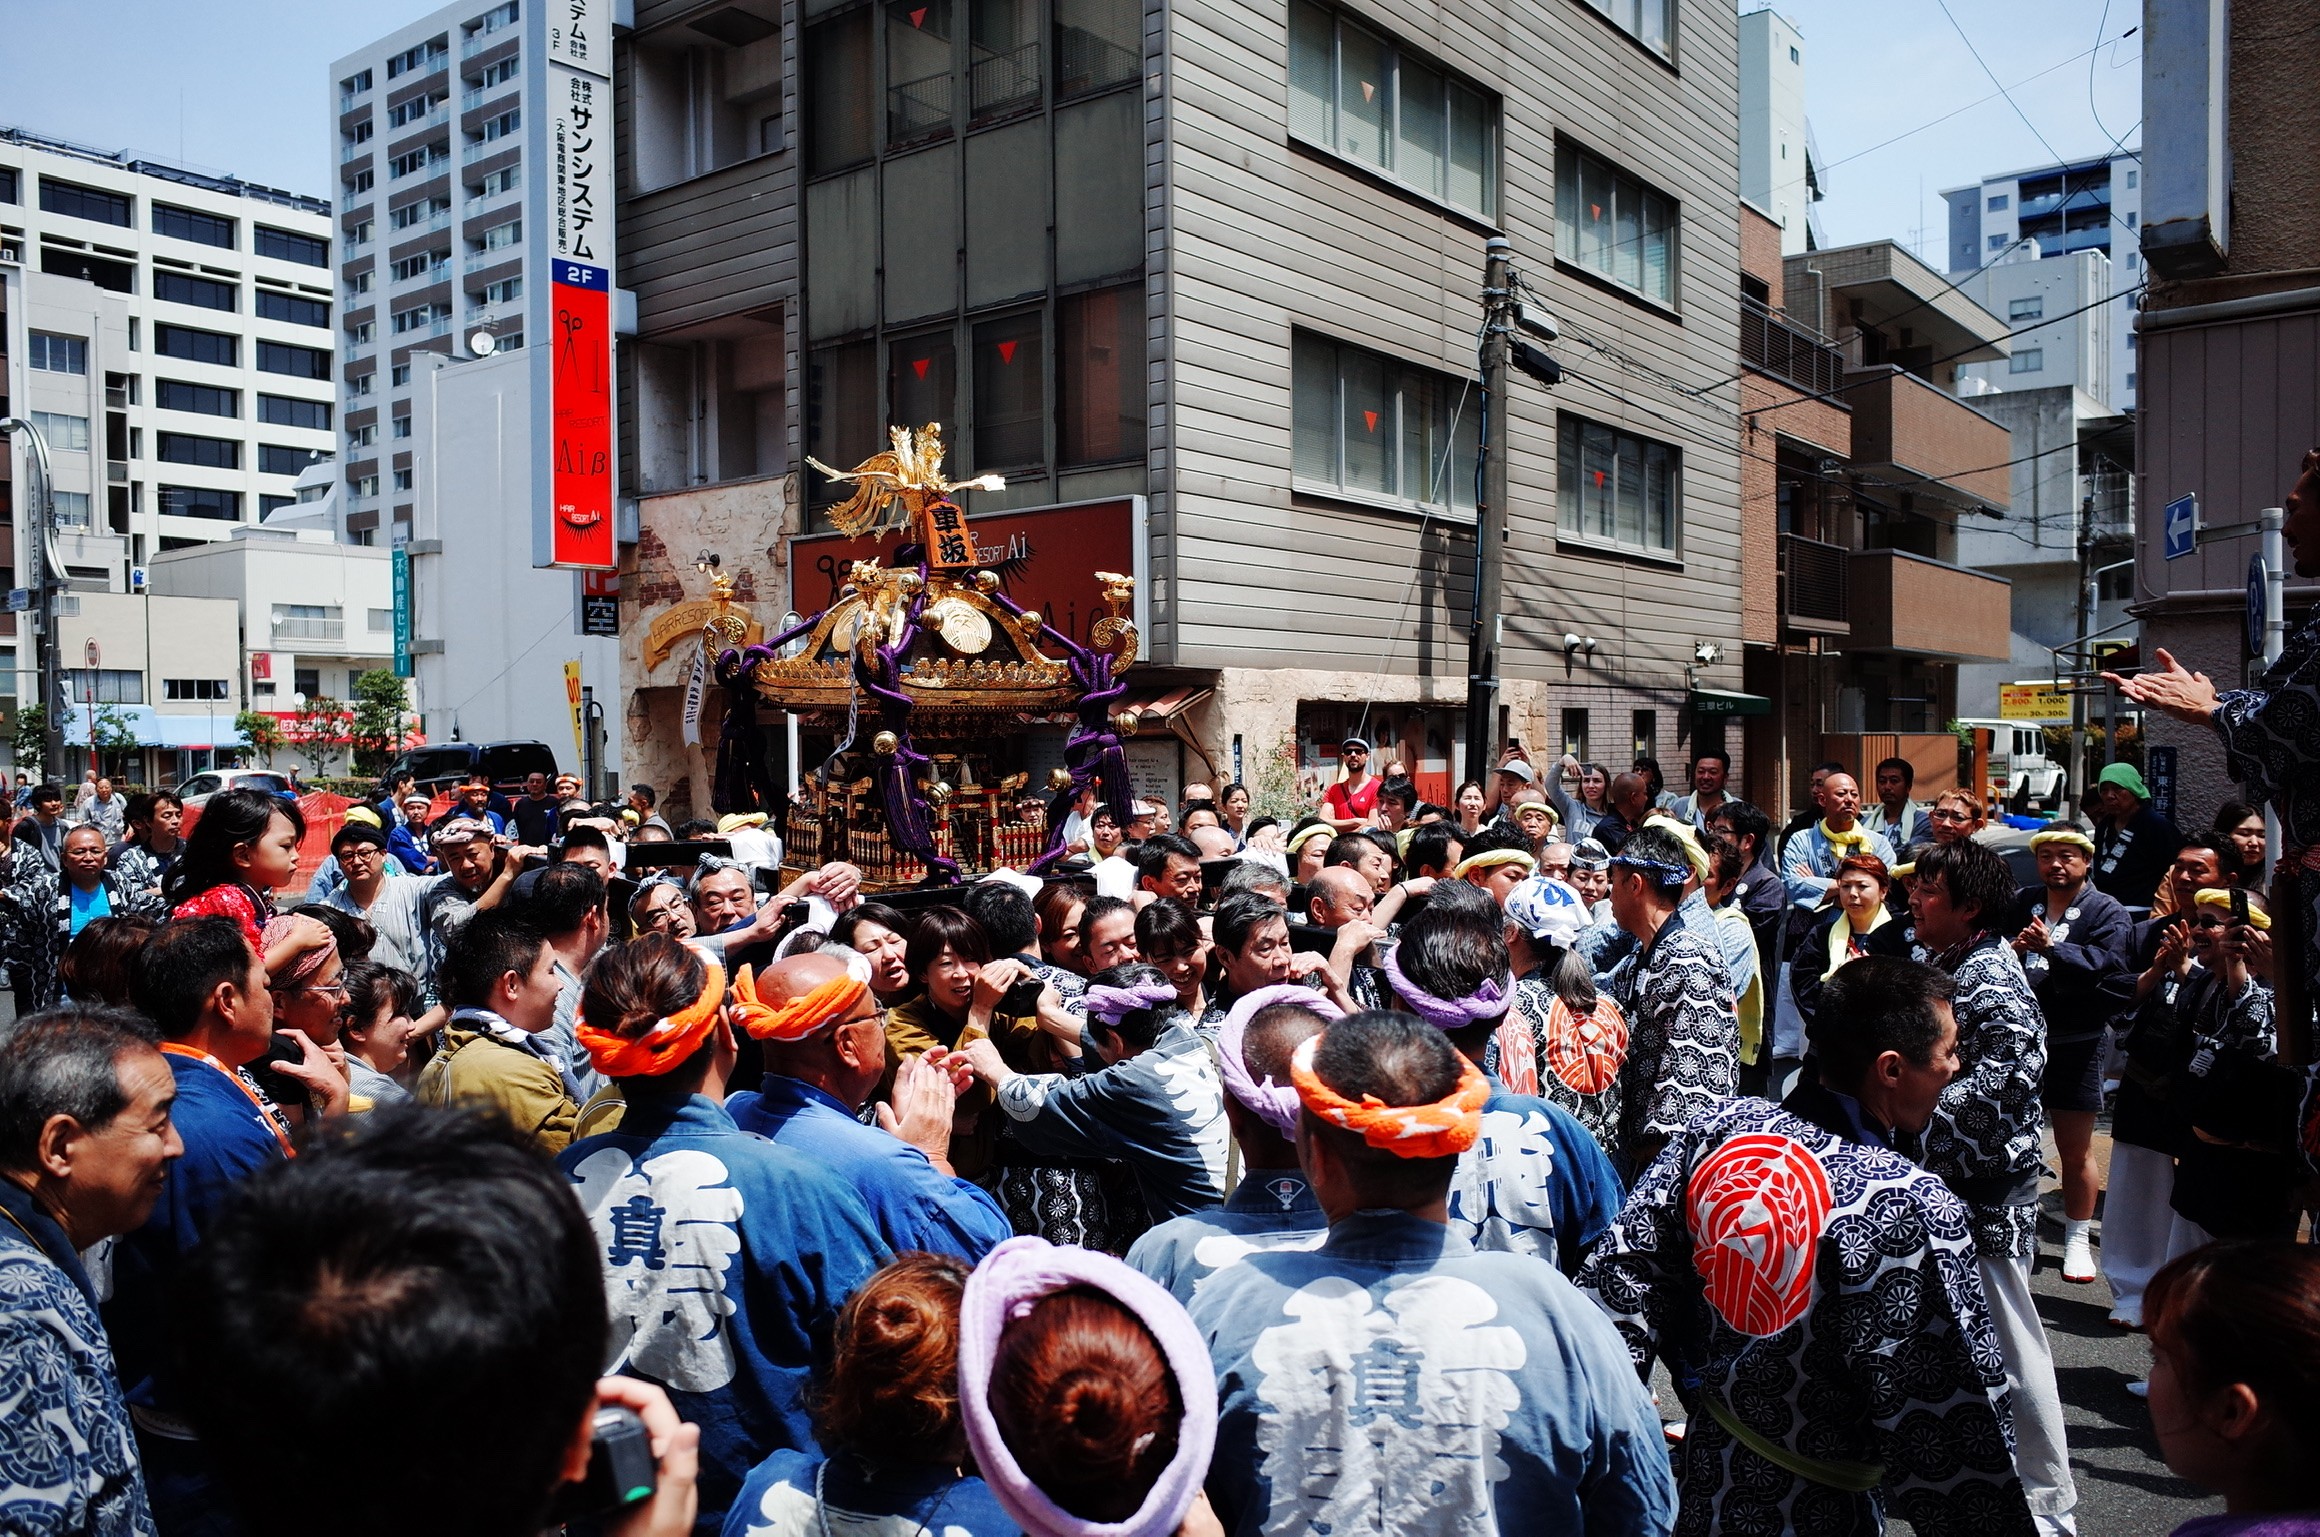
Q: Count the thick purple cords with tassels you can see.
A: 3